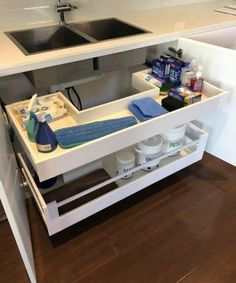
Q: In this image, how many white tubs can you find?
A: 3